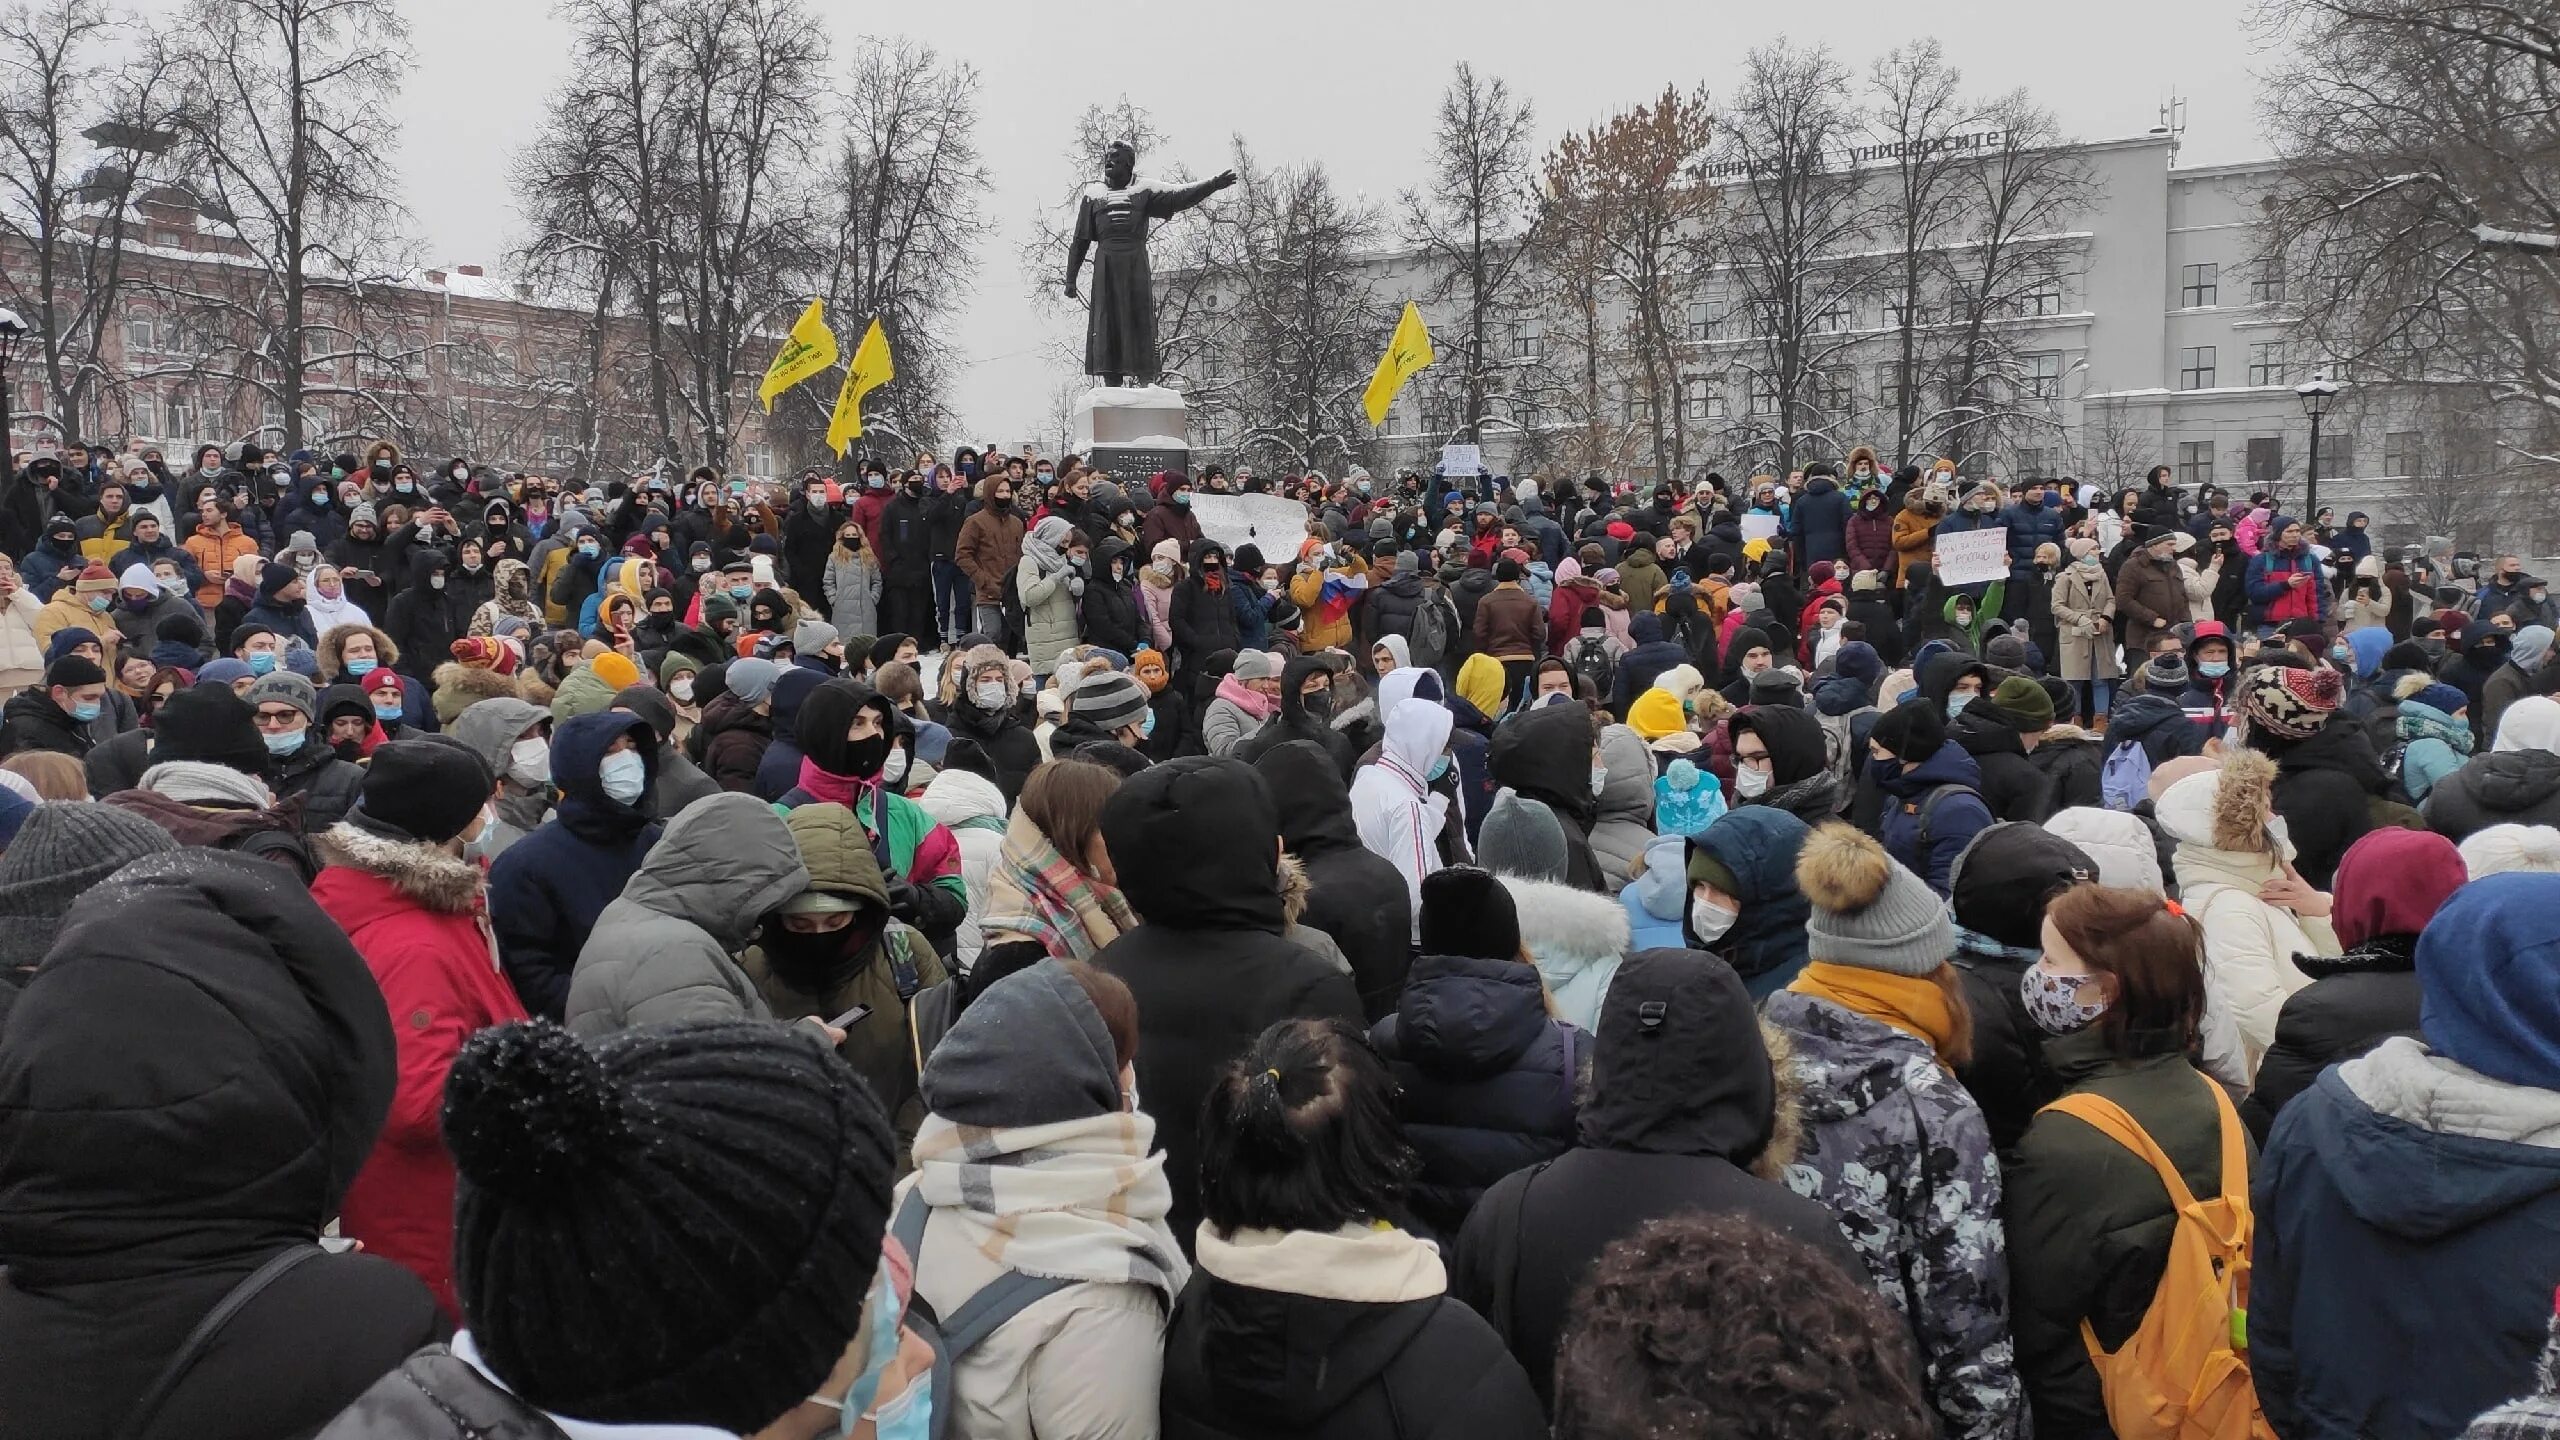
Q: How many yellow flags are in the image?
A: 3